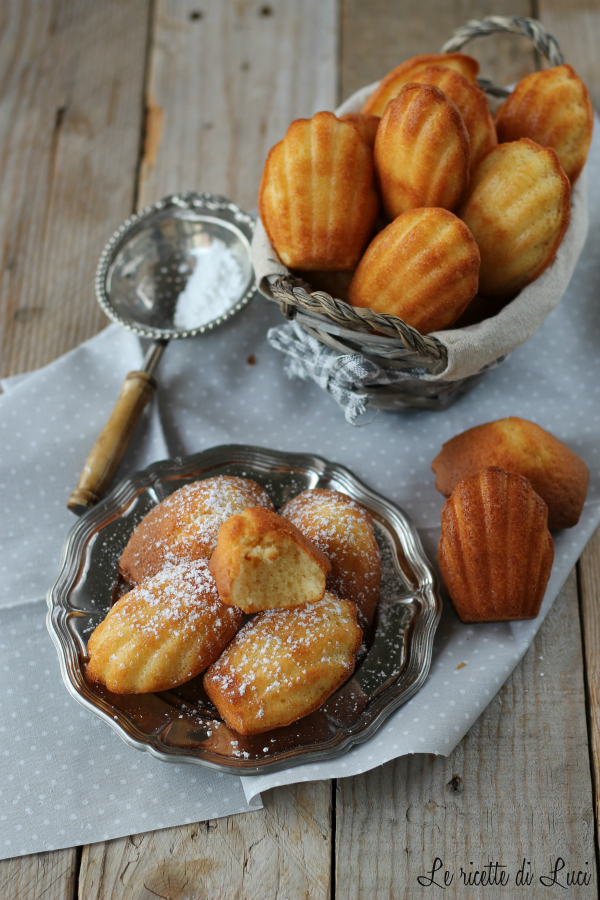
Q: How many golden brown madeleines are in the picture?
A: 15